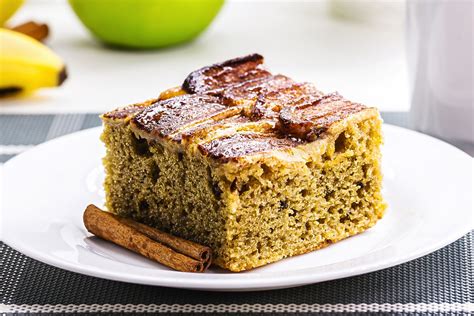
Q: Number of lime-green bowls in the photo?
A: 1